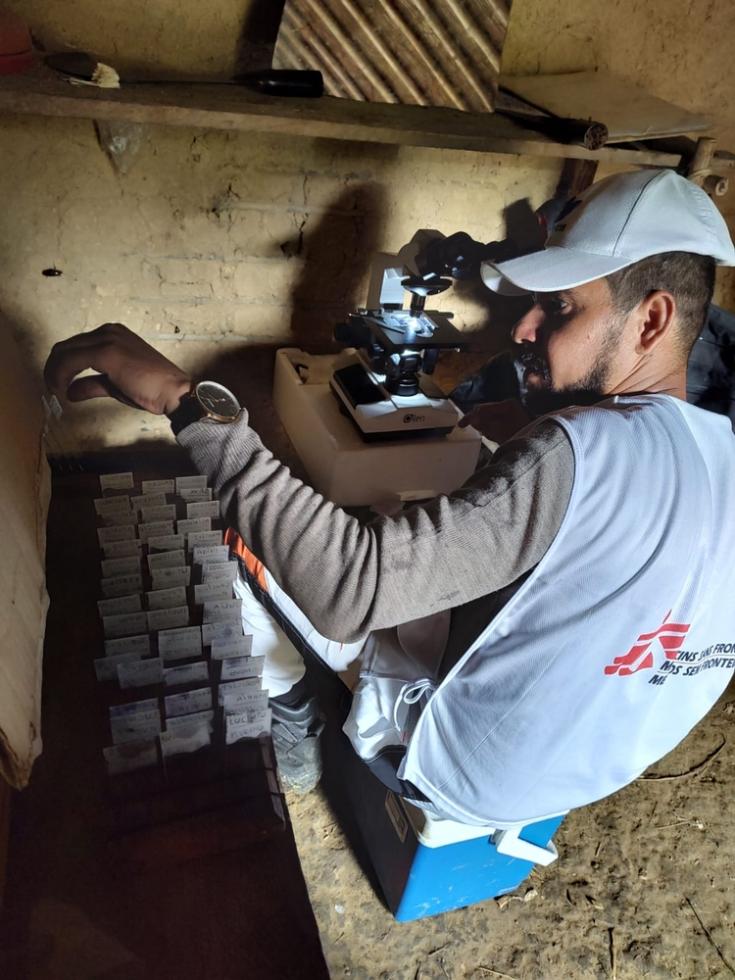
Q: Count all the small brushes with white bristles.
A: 1